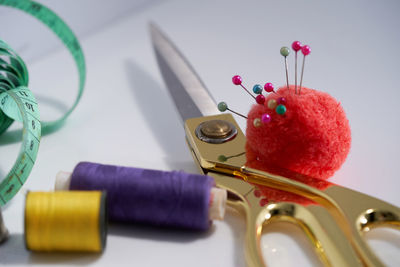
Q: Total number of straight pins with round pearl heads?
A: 13